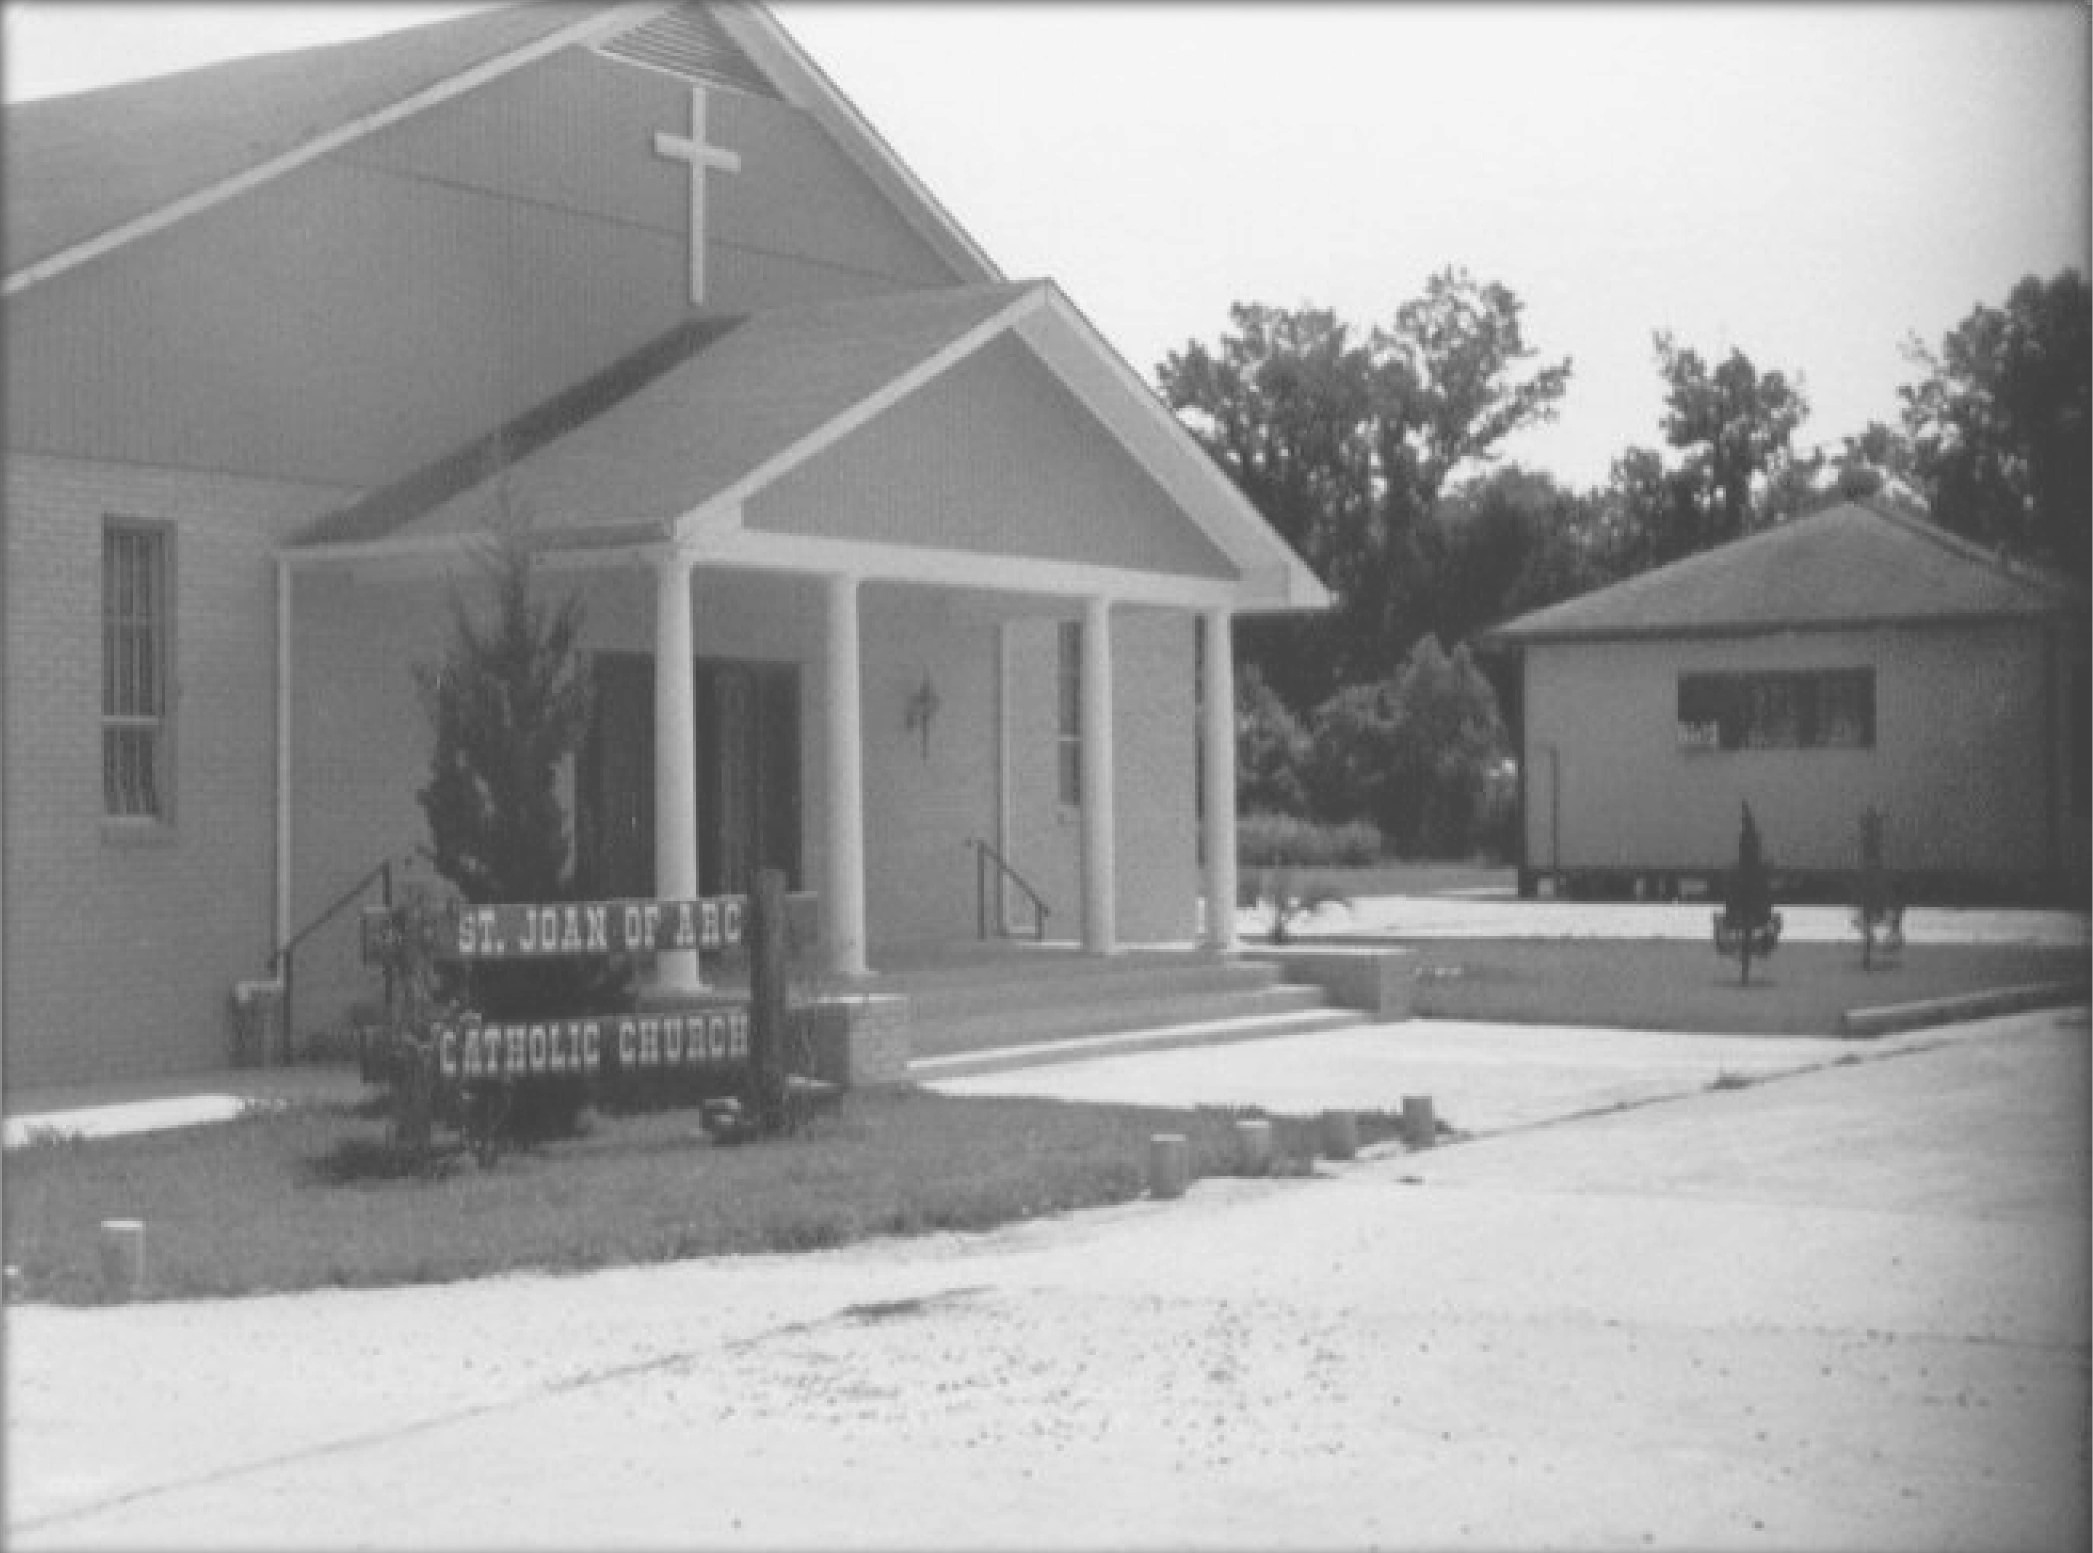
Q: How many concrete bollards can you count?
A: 5